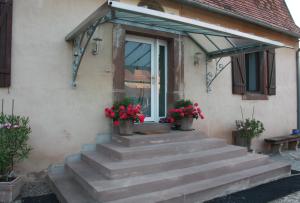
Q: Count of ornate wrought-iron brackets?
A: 2